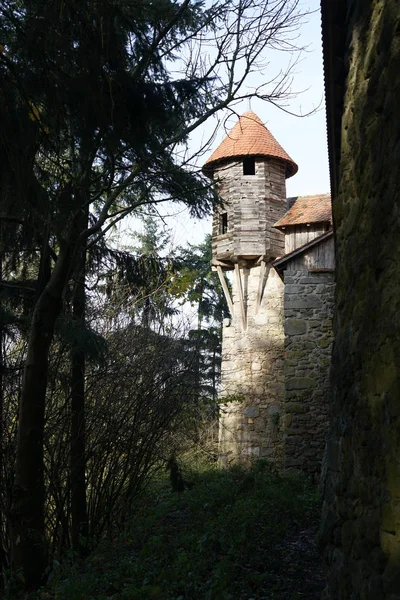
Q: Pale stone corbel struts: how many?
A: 3